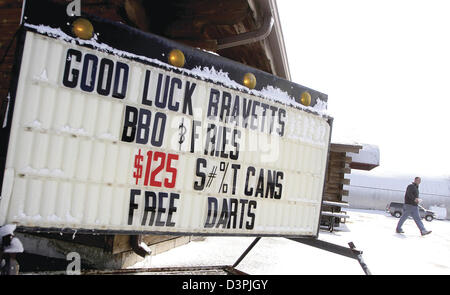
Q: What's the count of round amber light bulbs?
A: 4